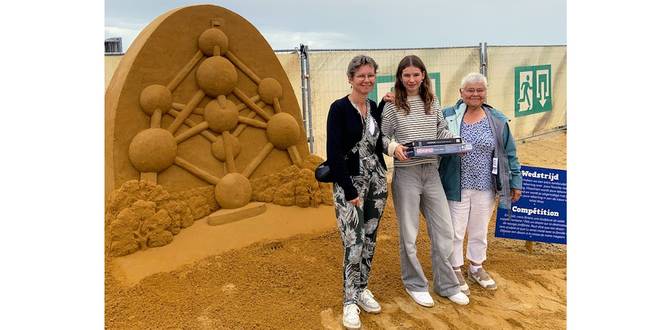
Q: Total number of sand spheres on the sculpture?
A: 9